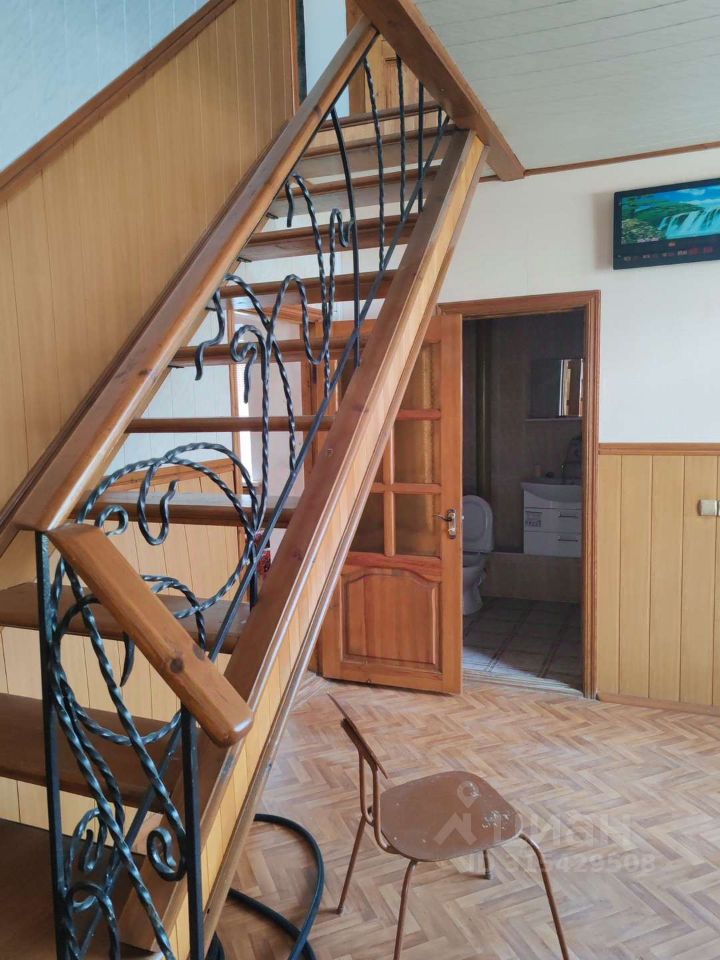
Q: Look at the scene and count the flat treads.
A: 11